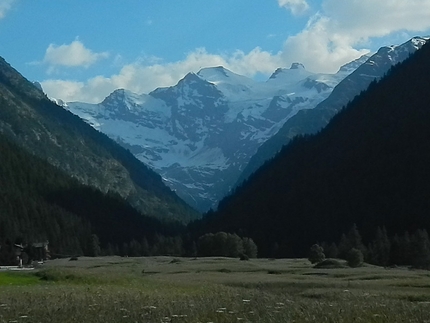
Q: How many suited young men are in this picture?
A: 0